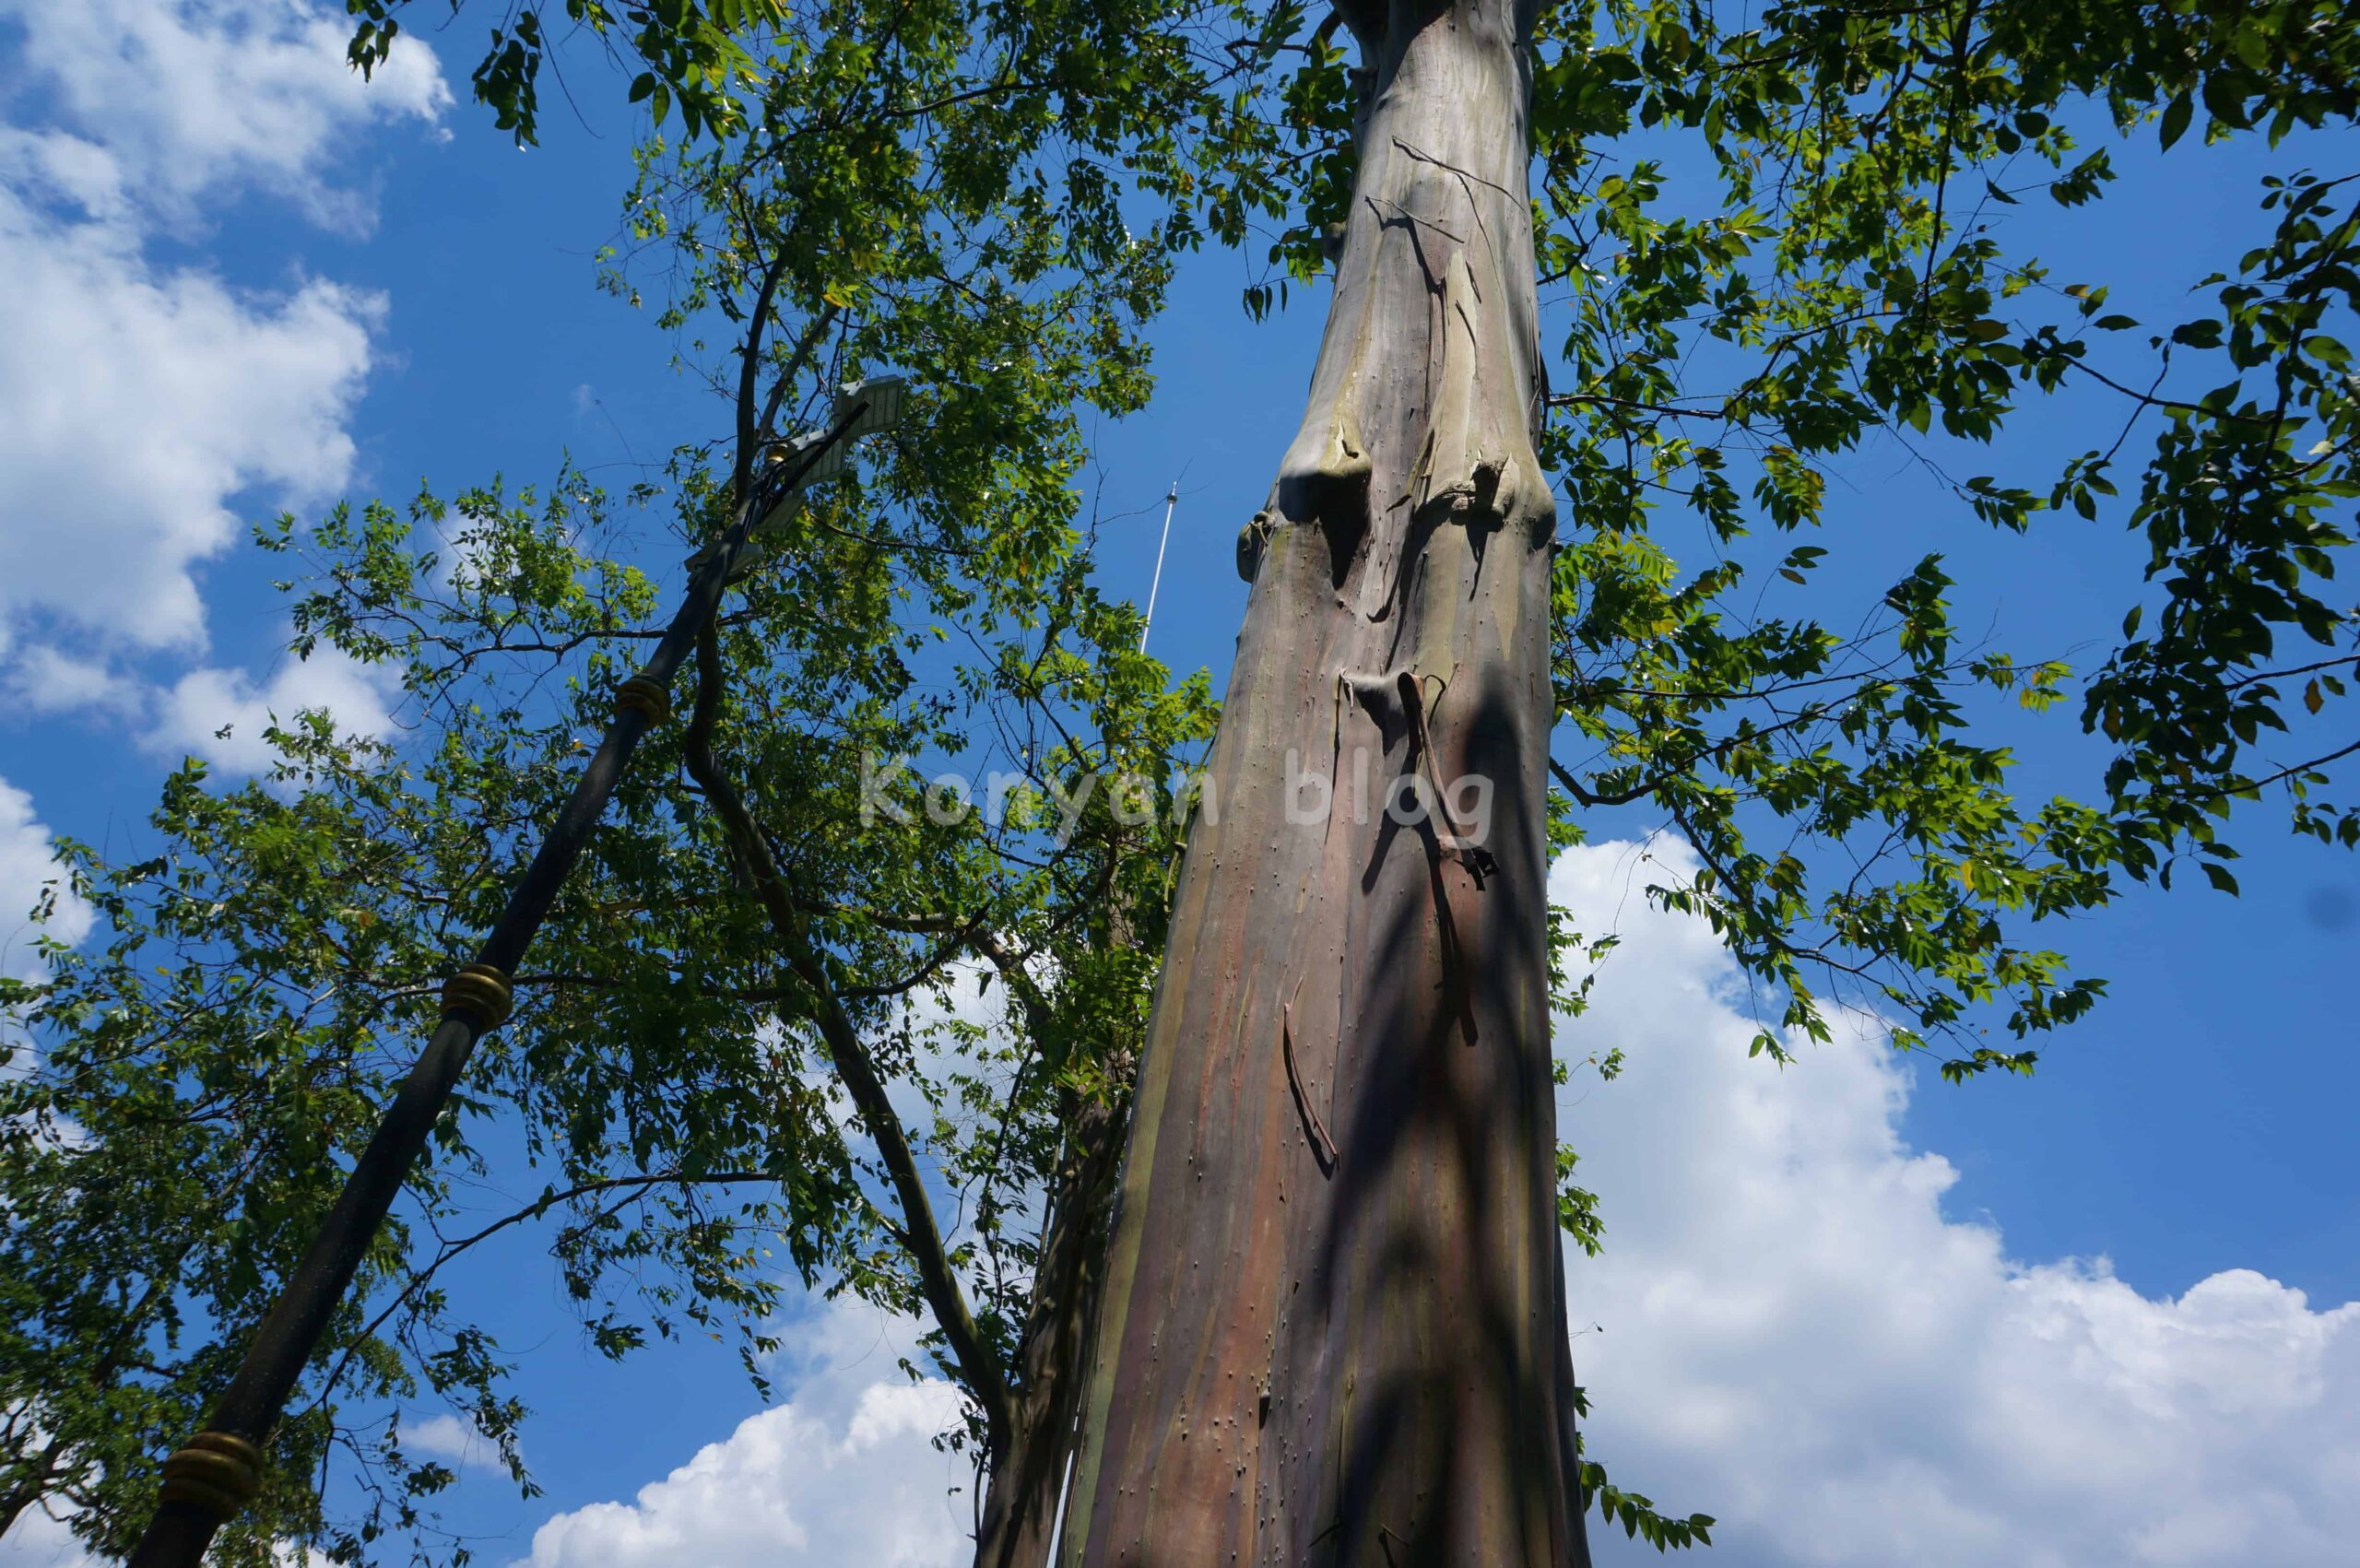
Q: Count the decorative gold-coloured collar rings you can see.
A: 3